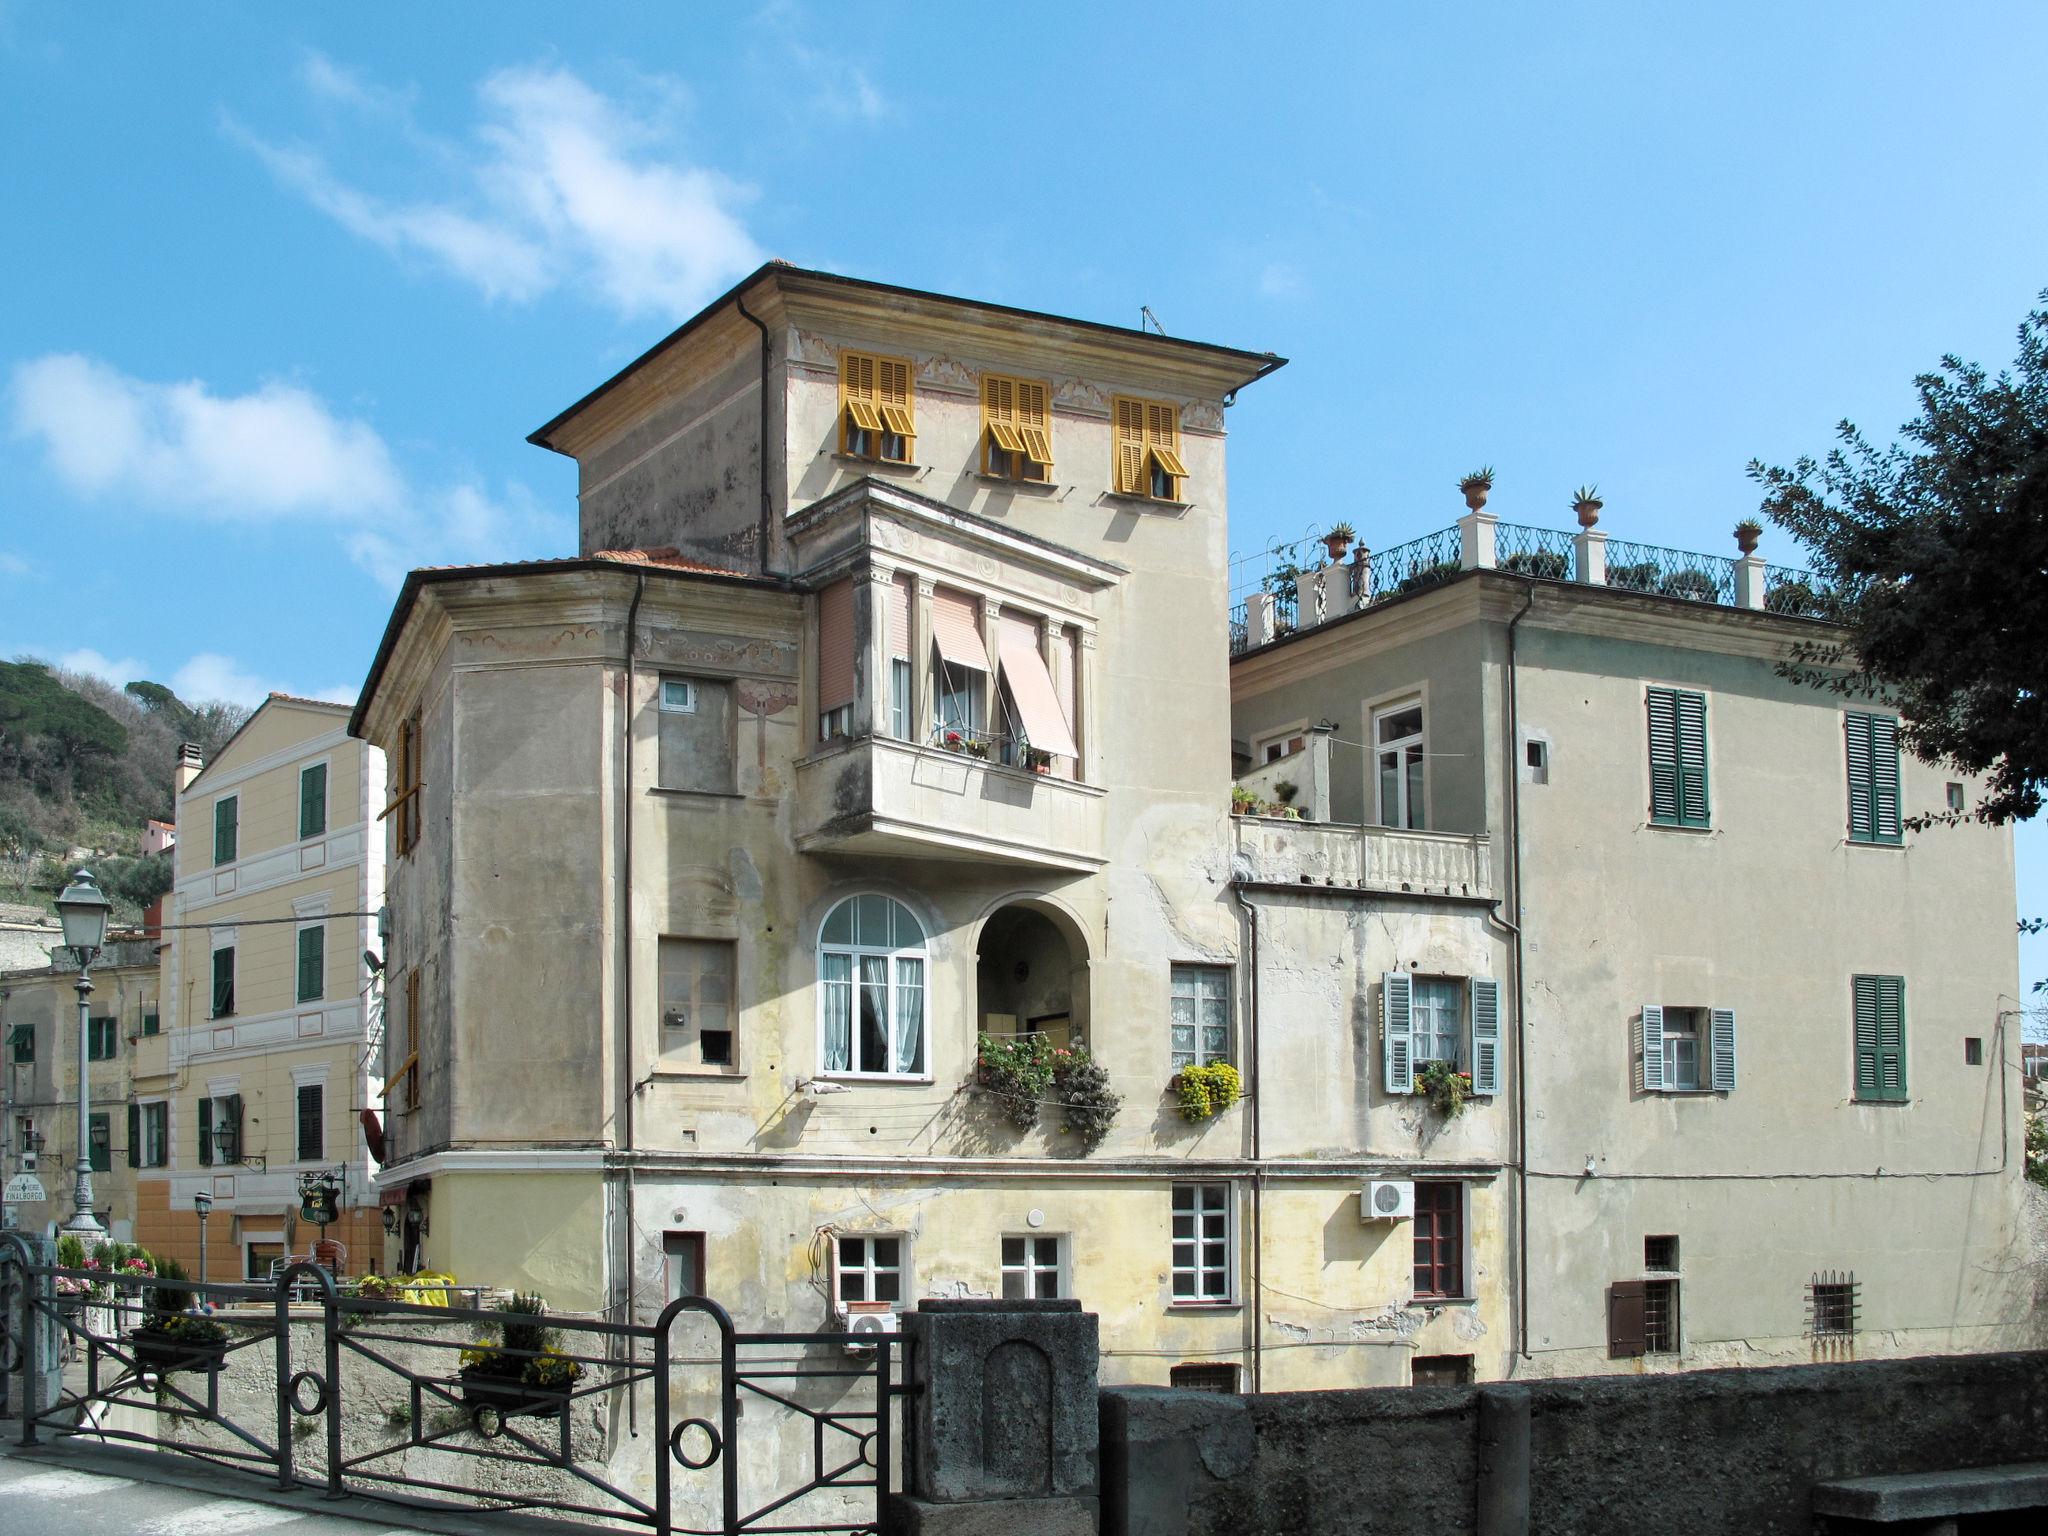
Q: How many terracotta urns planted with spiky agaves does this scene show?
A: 4